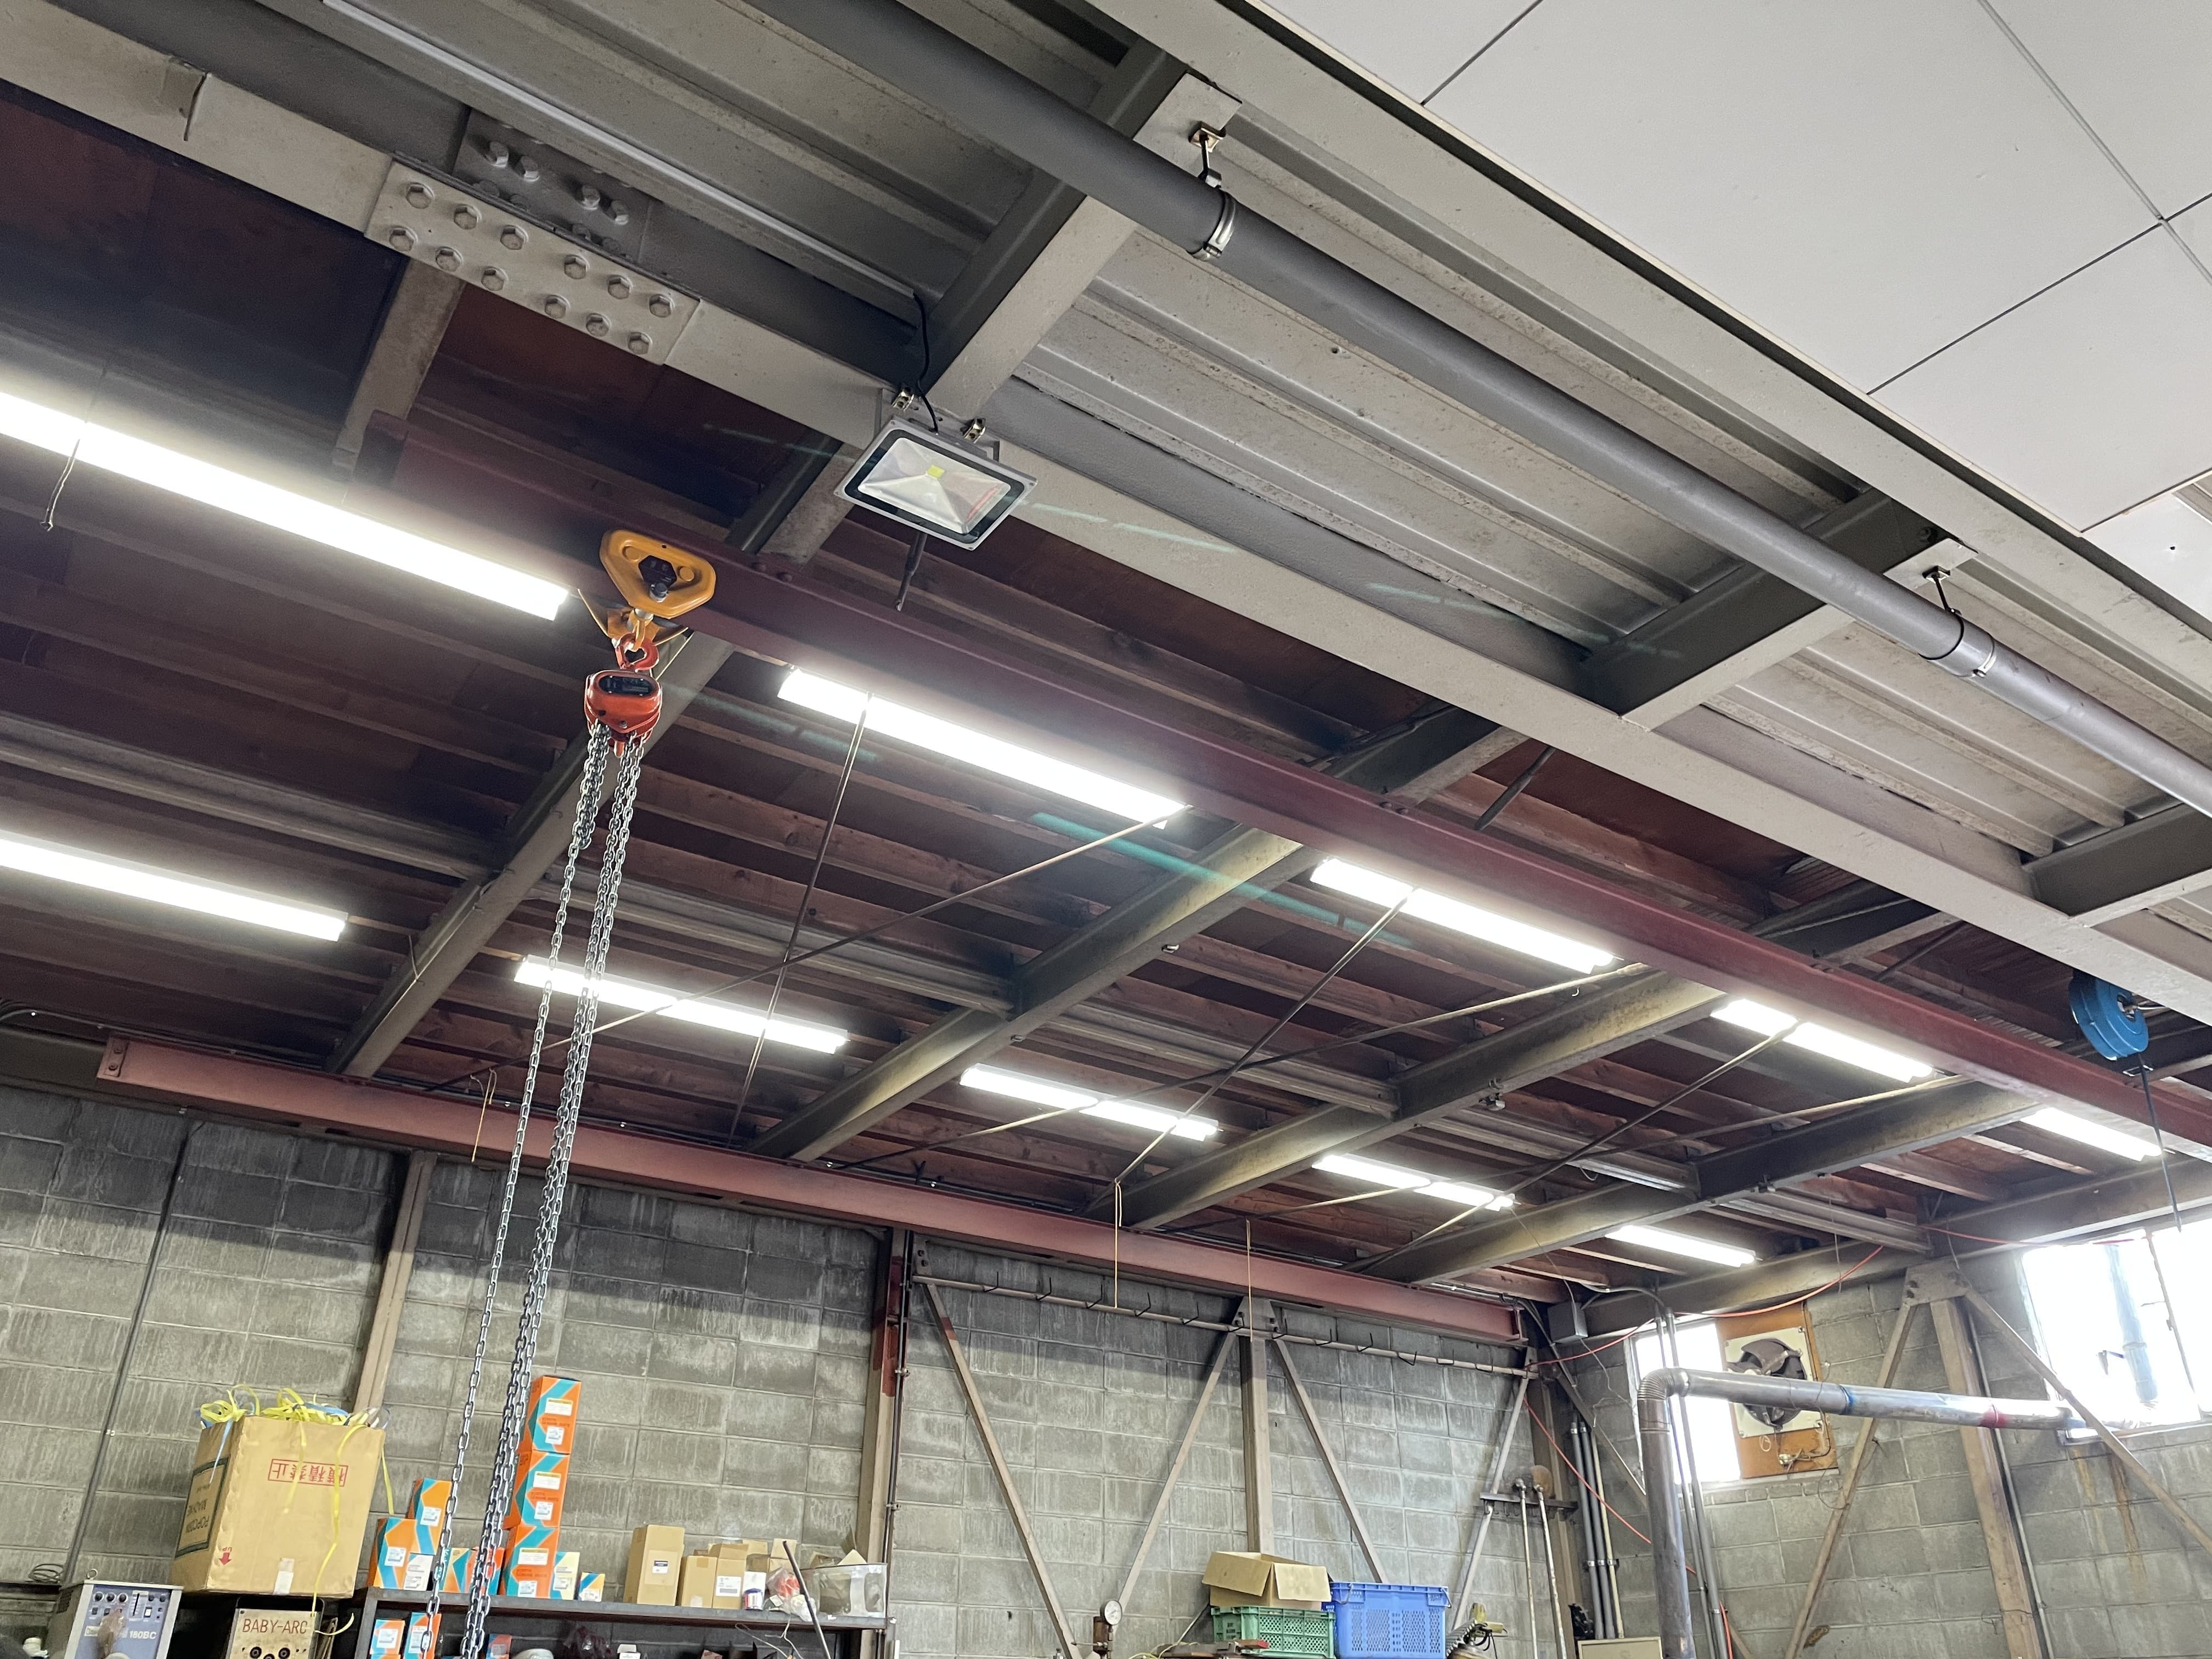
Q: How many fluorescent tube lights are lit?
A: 10